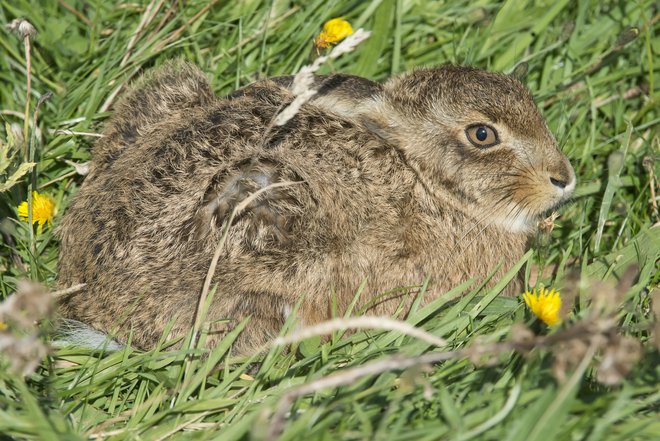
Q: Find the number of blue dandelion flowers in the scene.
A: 0